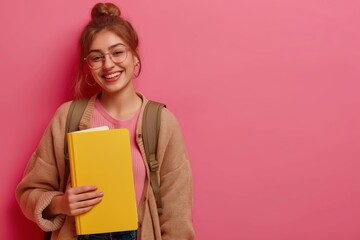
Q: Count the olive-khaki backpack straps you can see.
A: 2